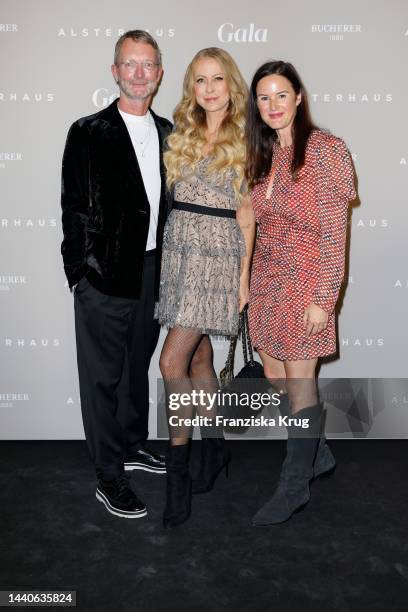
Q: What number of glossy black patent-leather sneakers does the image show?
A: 2